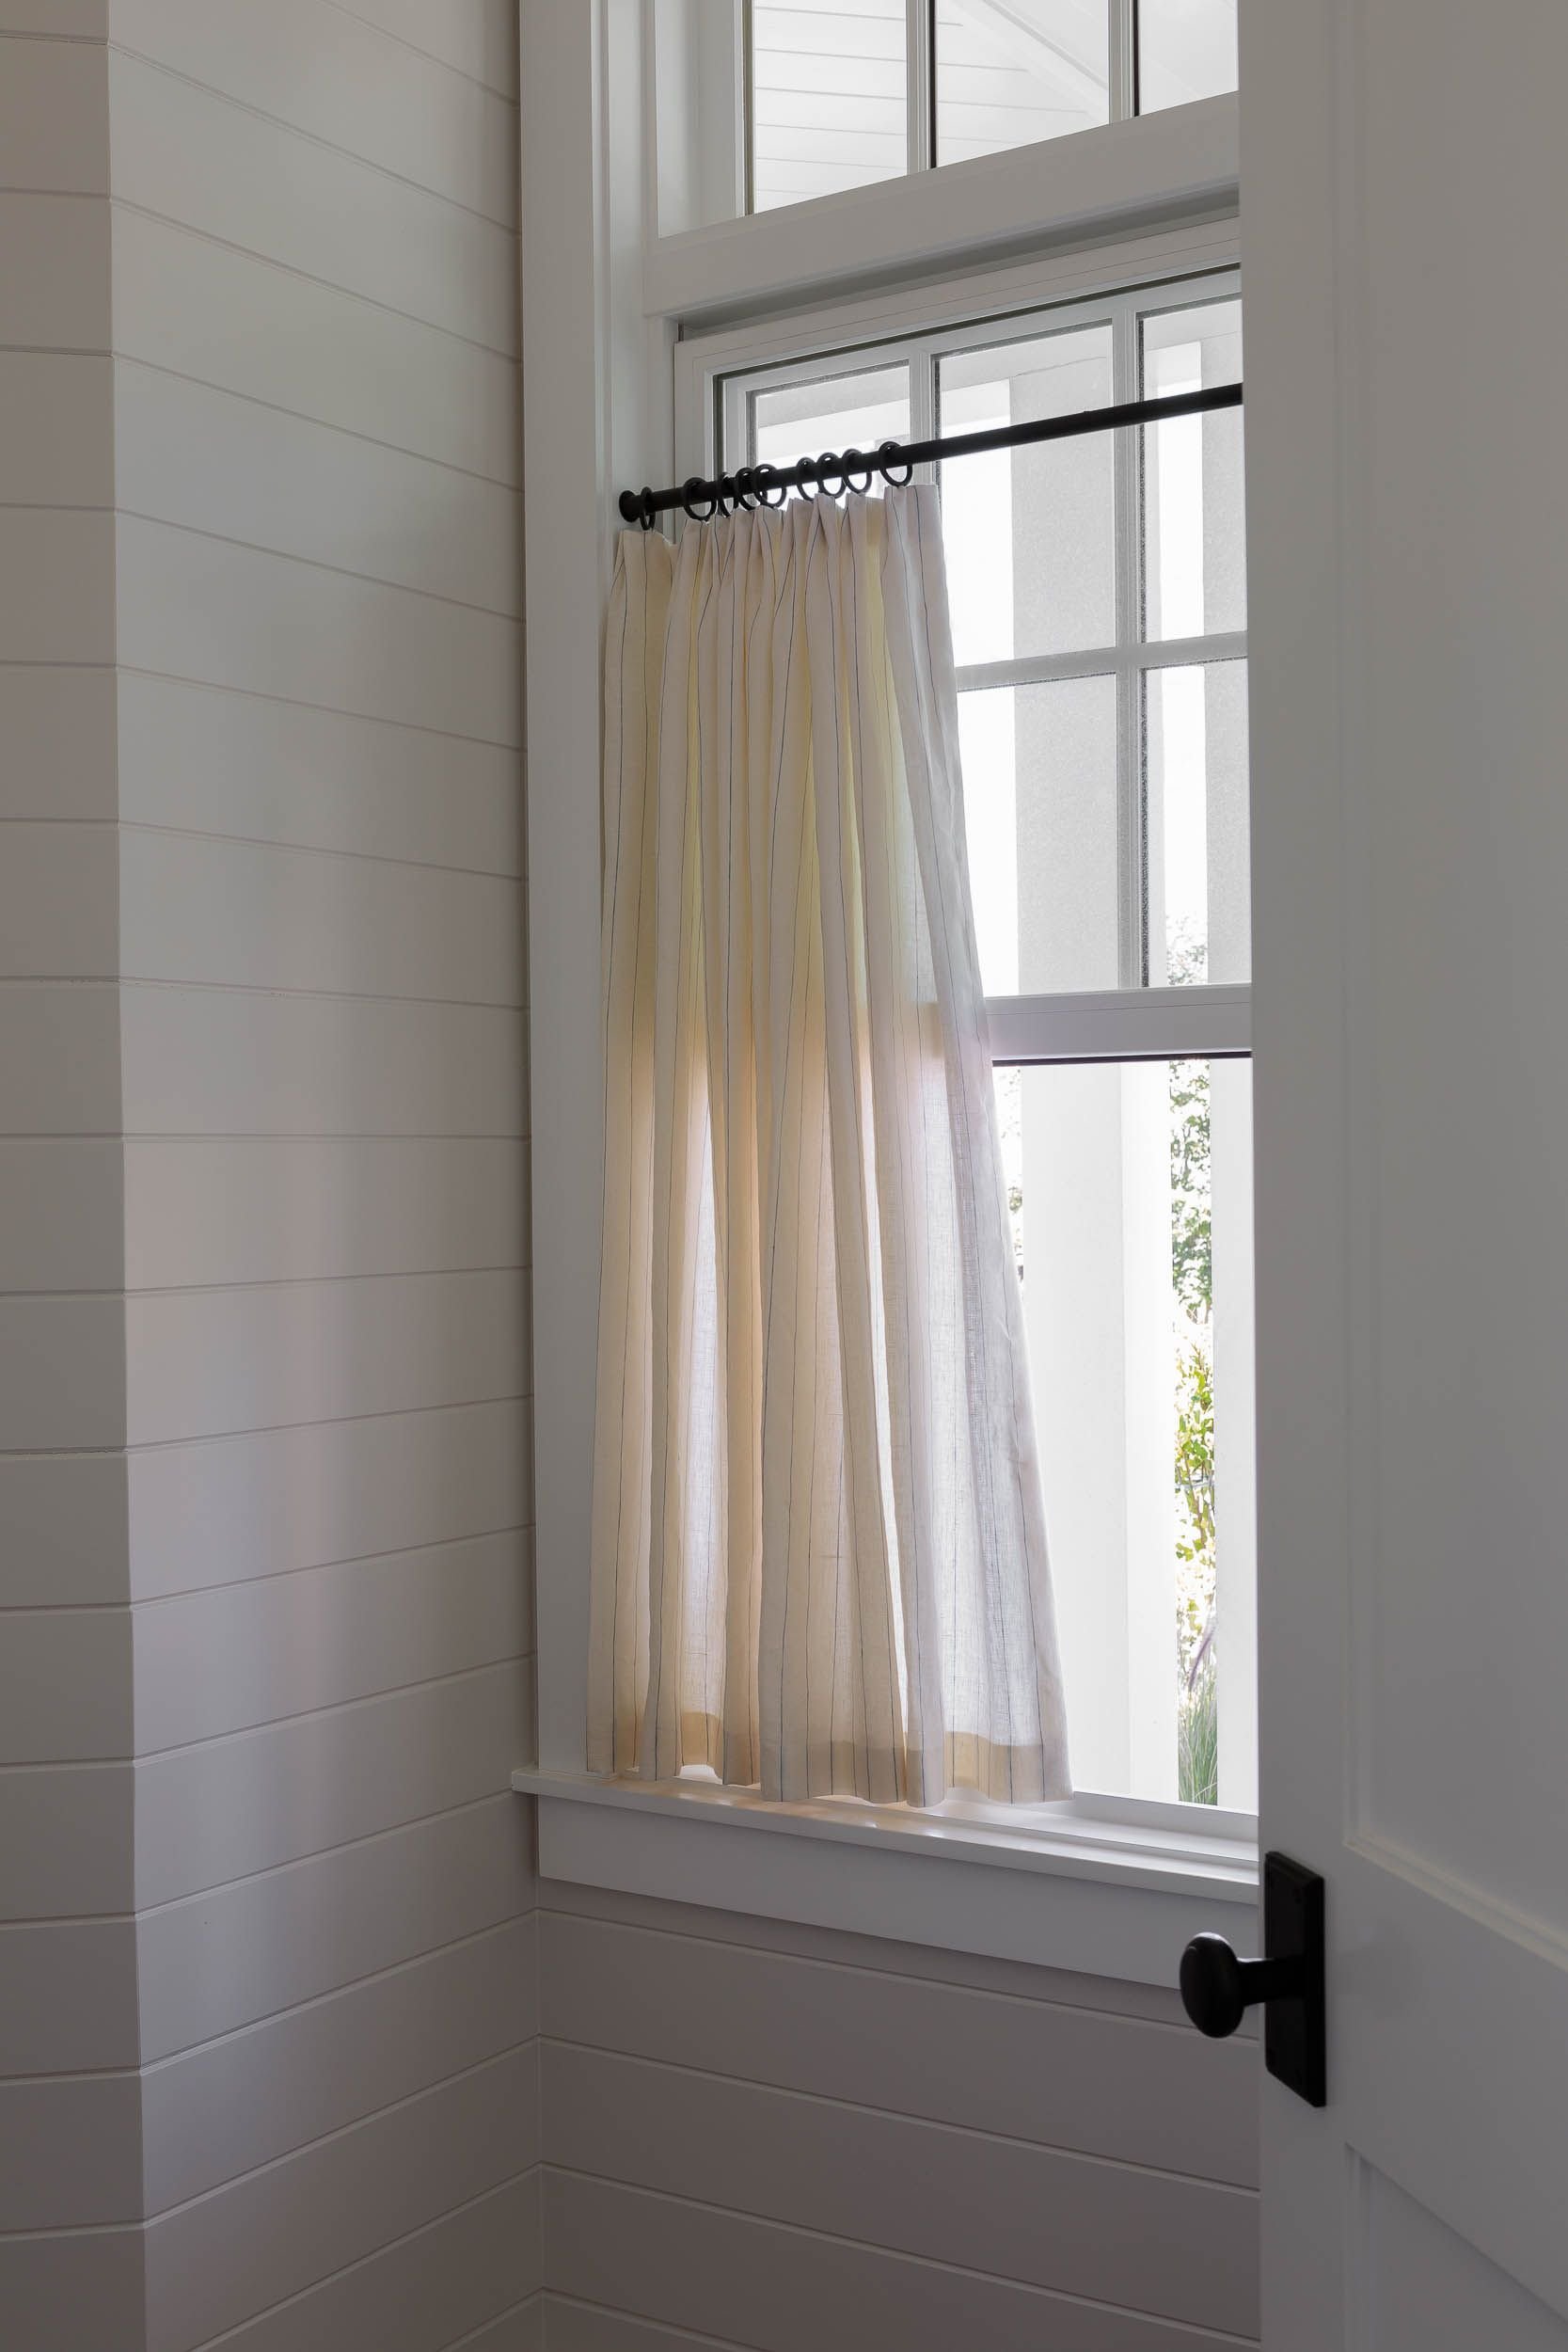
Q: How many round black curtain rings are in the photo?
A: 9